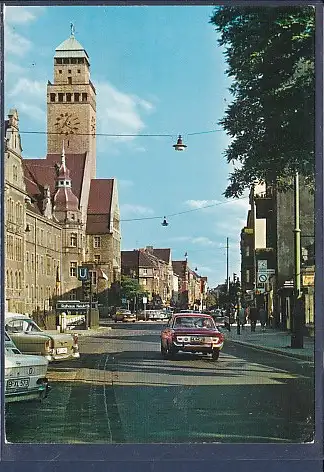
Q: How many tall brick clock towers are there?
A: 1